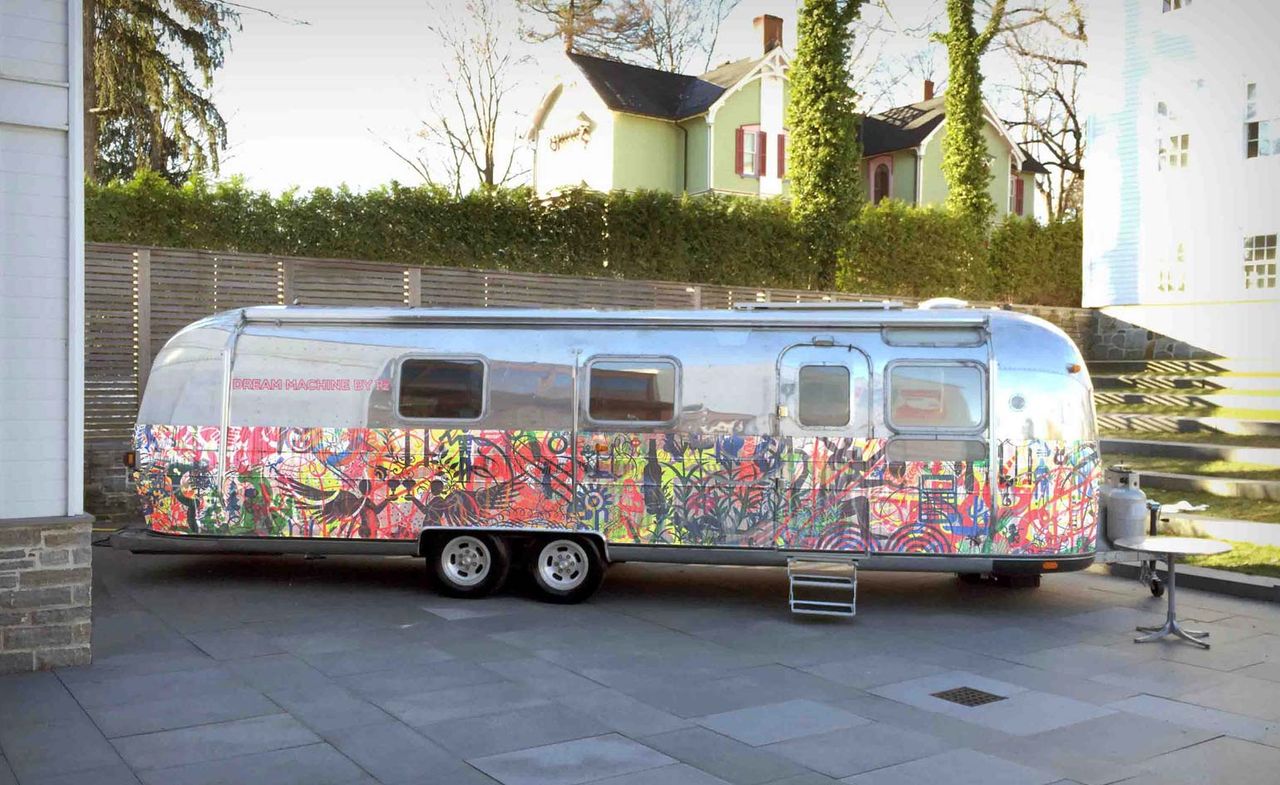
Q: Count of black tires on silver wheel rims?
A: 2